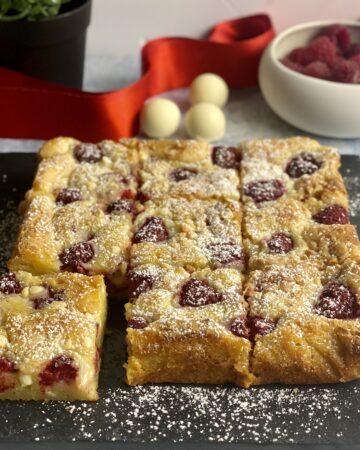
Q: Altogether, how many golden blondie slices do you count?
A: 9